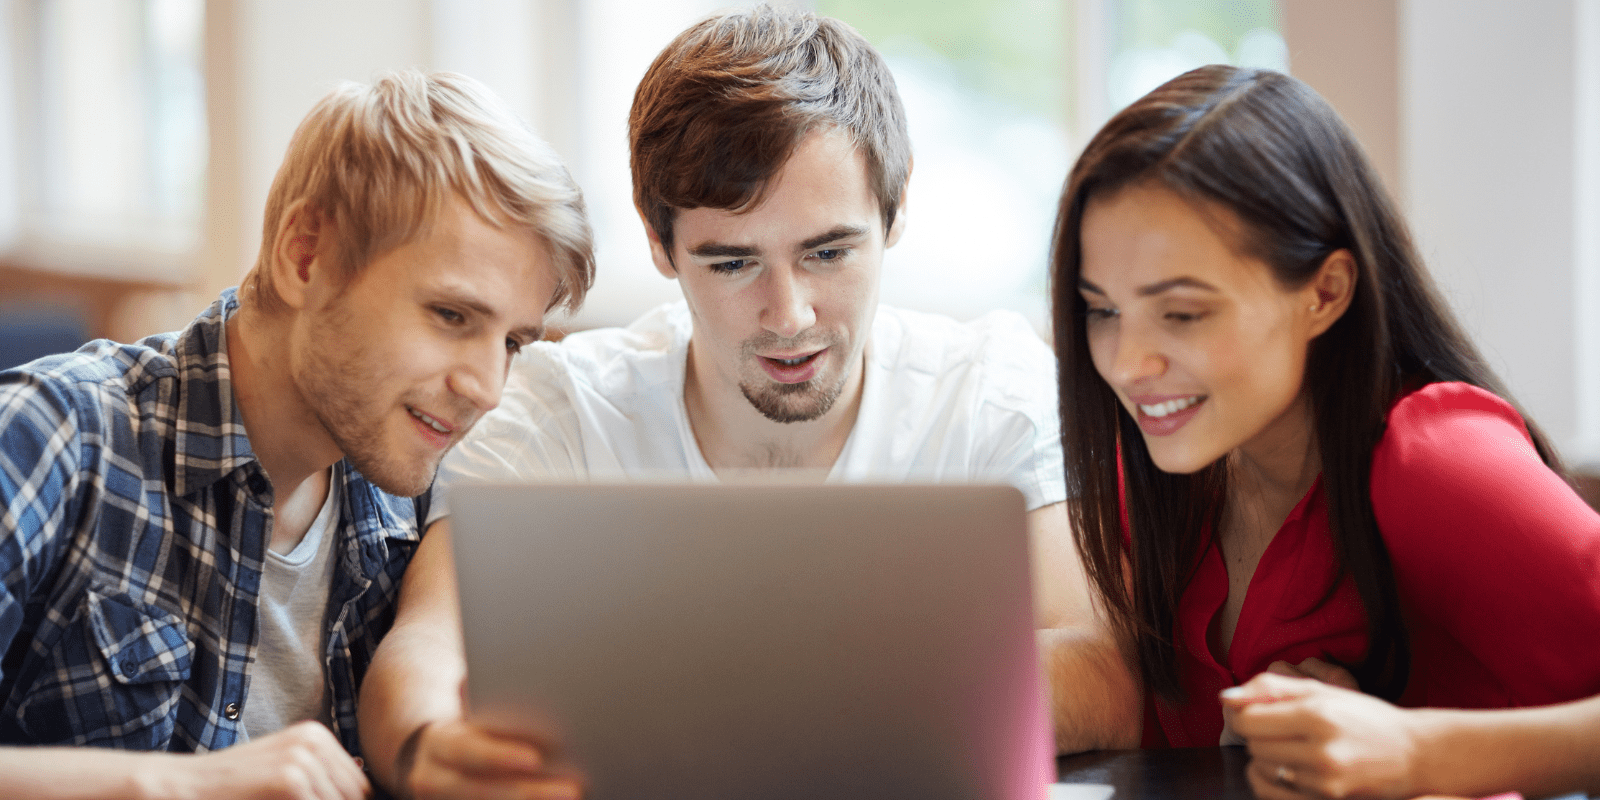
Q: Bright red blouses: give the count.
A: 1